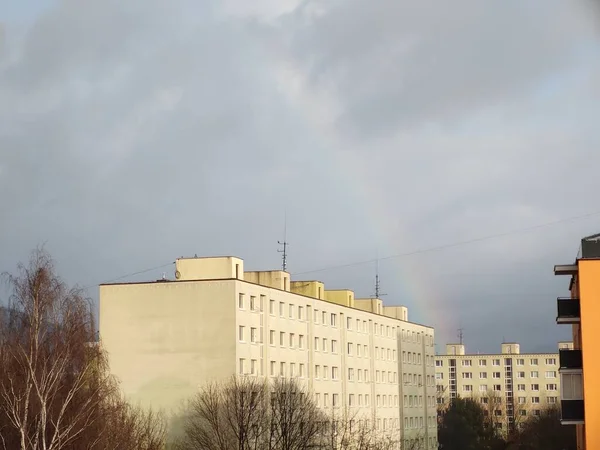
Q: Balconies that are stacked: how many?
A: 3